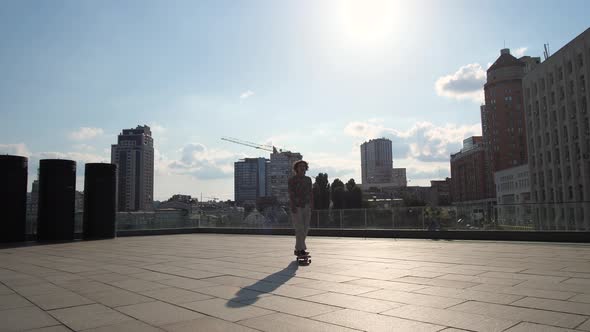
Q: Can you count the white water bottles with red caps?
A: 0